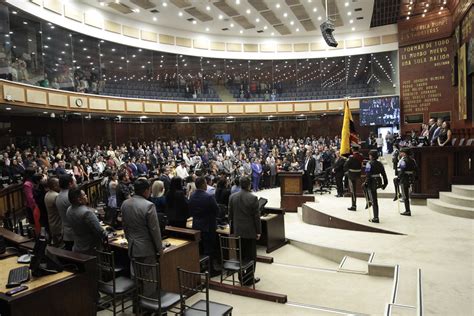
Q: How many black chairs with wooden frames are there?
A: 4